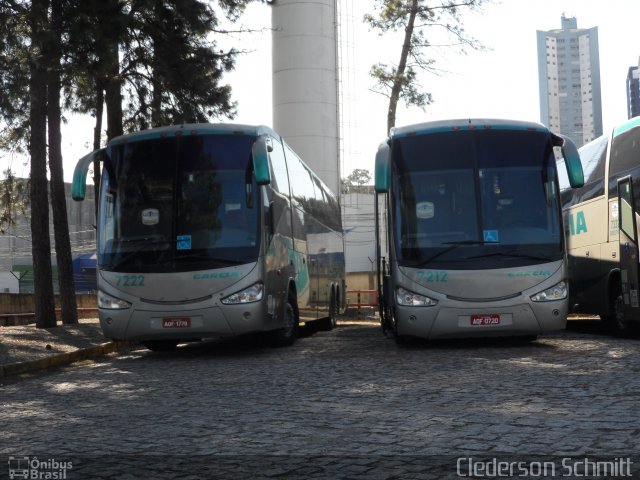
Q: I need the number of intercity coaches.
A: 3